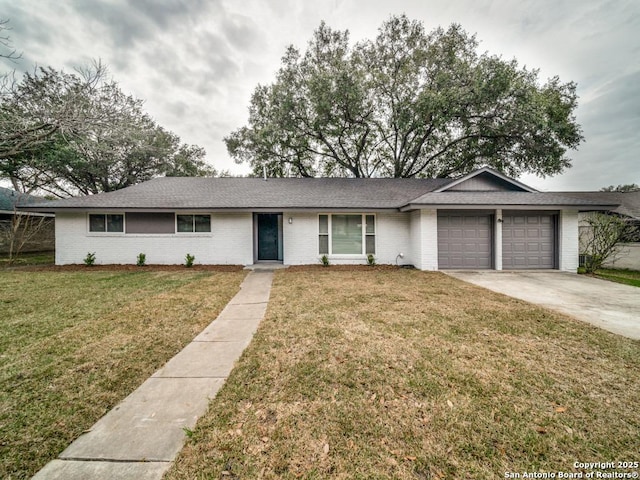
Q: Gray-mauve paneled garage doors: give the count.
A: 2